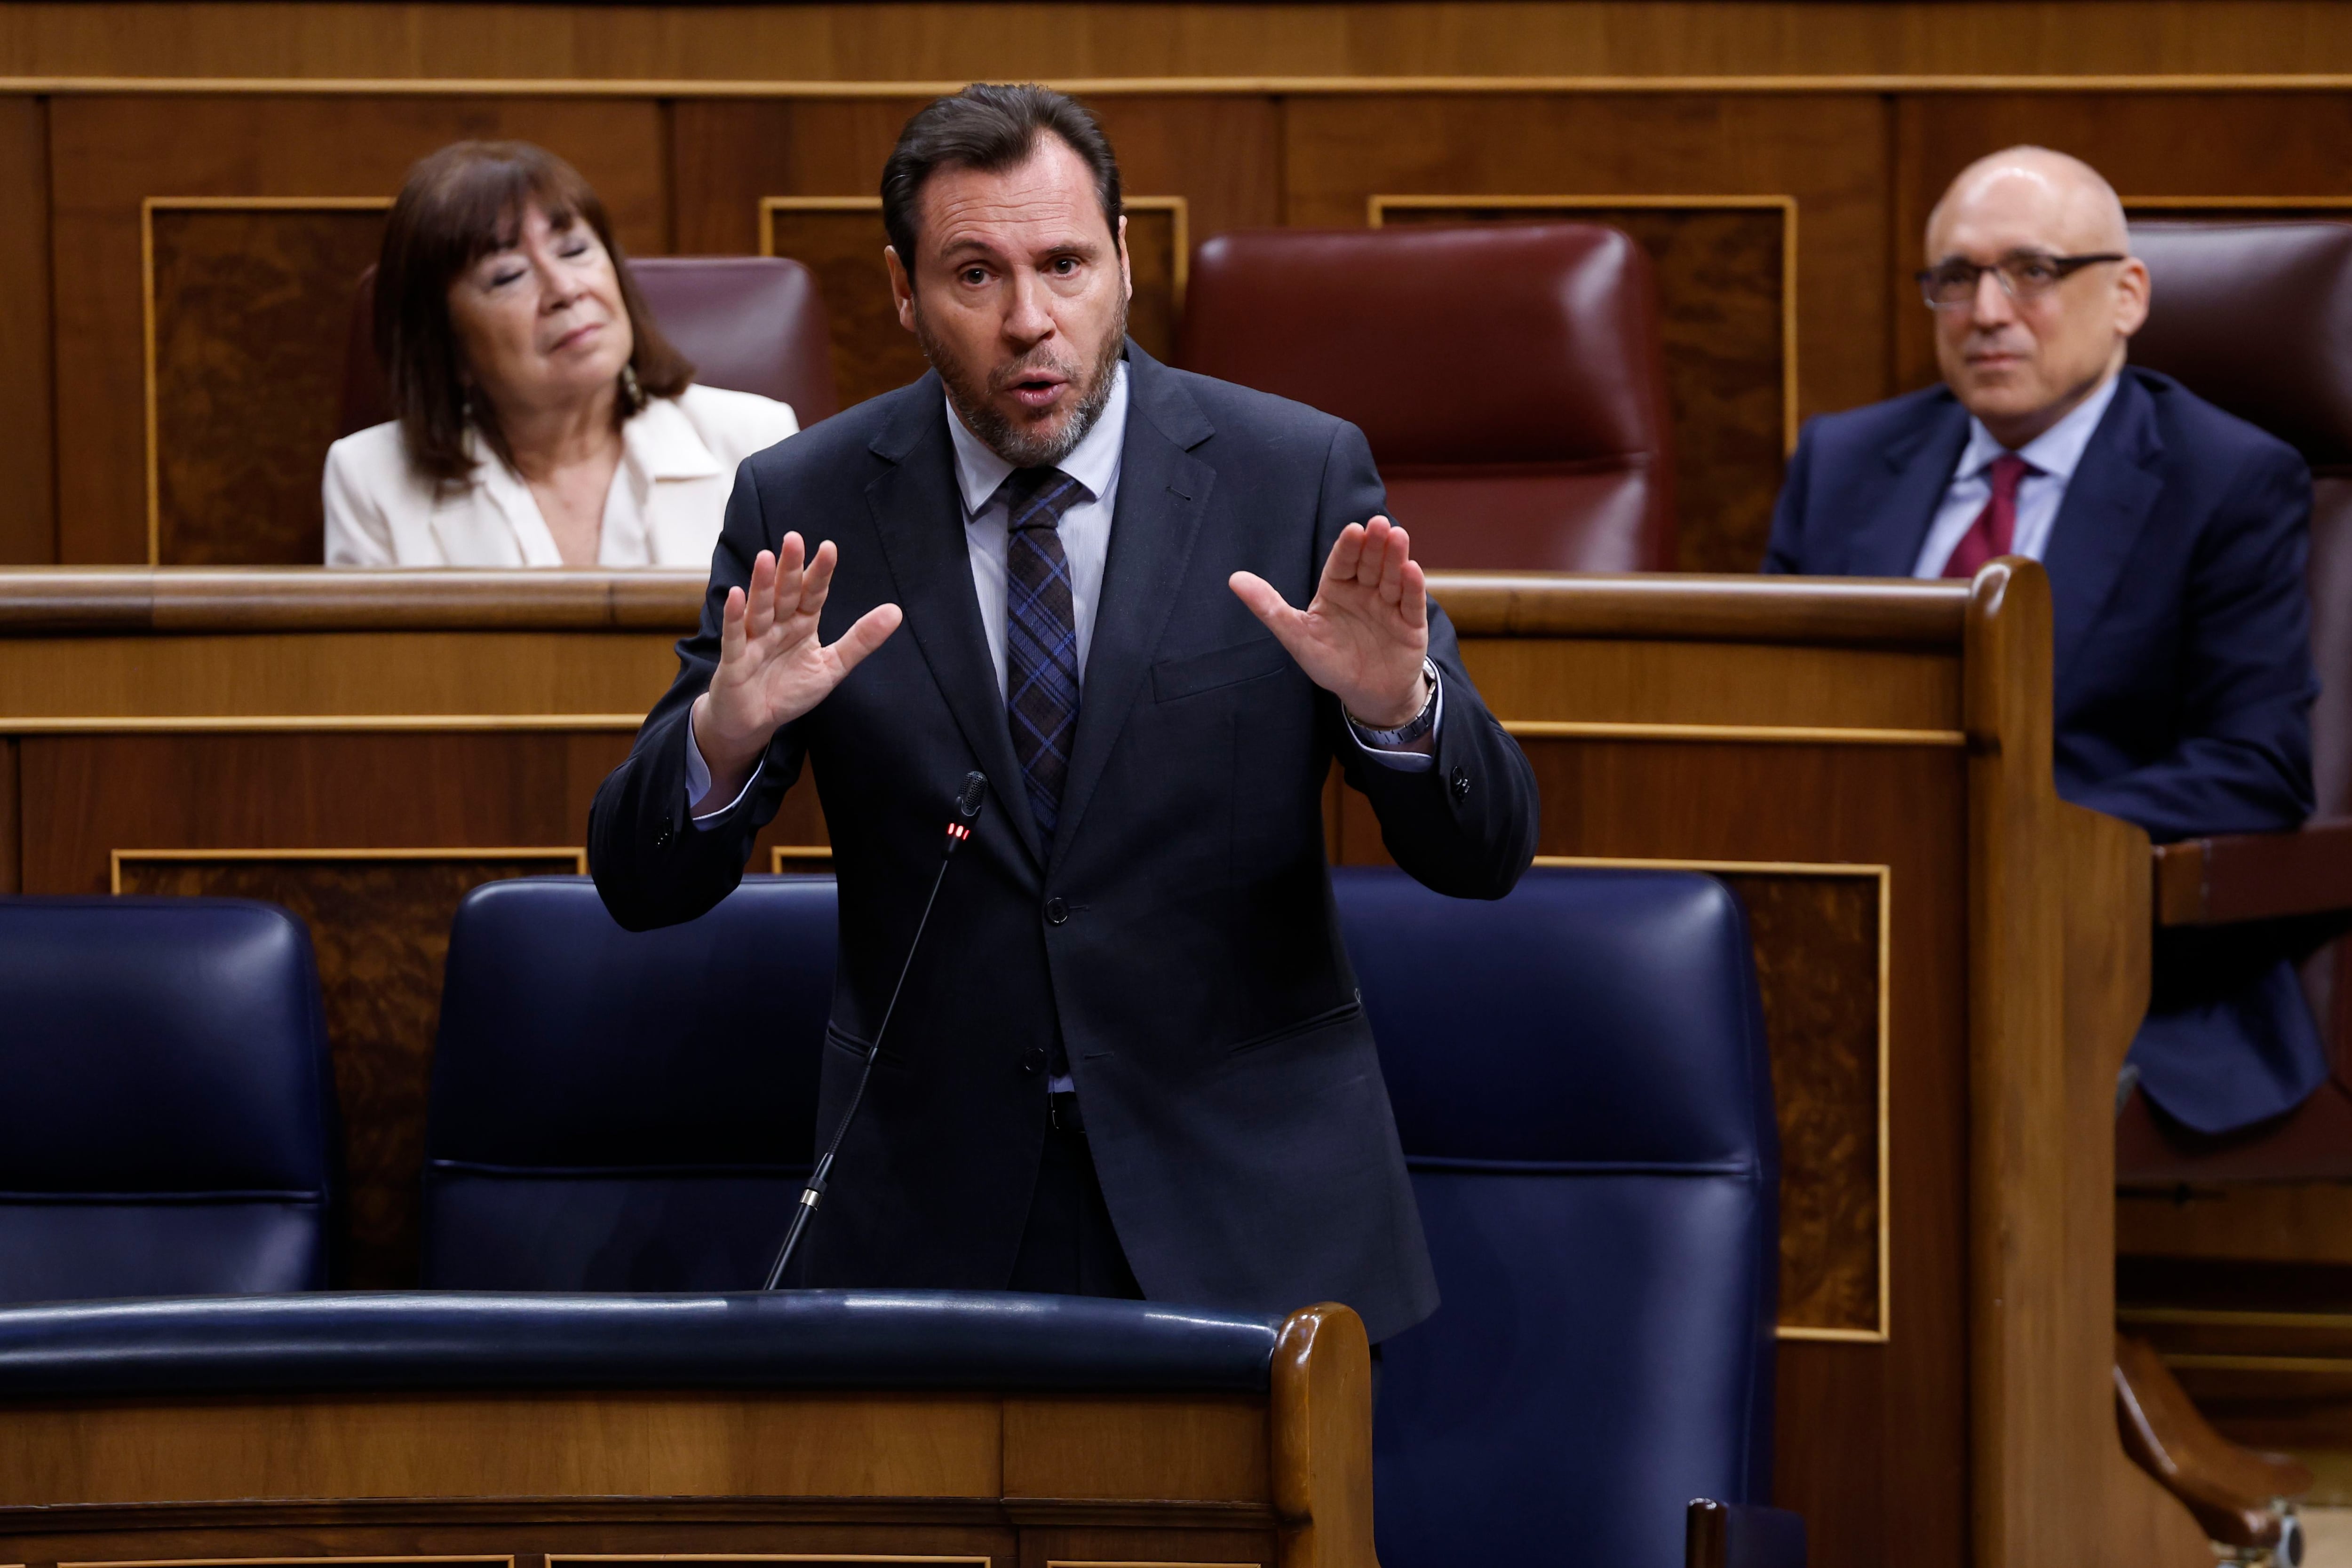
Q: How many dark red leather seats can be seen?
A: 3